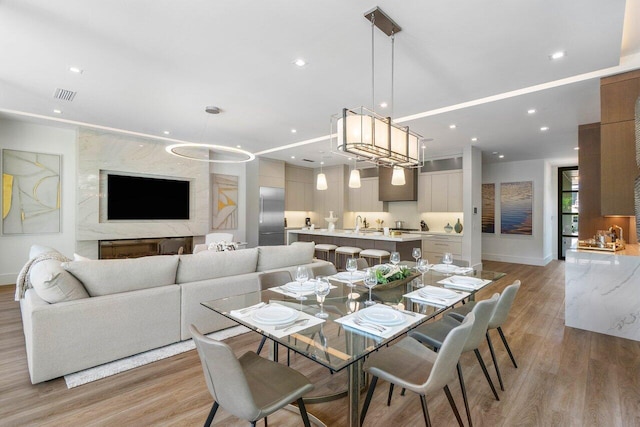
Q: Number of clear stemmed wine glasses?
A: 8